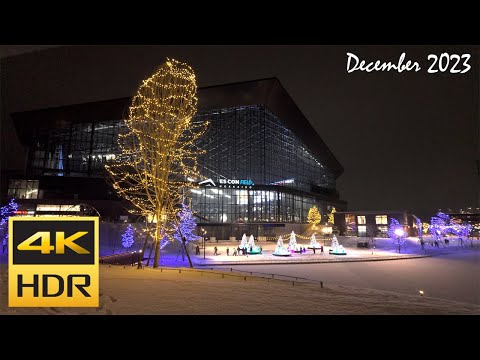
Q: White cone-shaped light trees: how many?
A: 6